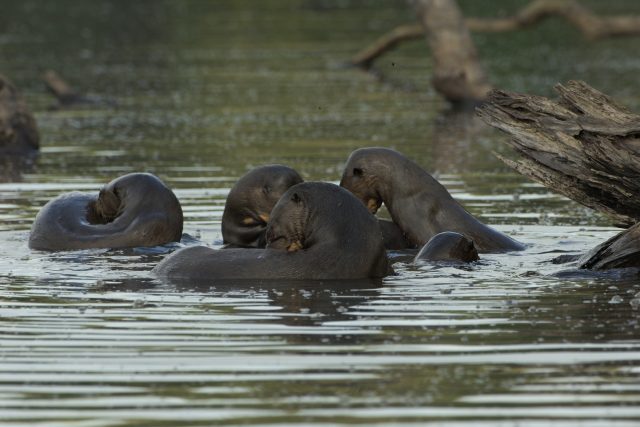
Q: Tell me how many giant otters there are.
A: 5